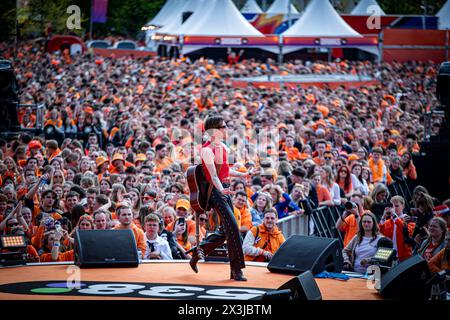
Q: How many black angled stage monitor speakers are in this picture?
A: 4